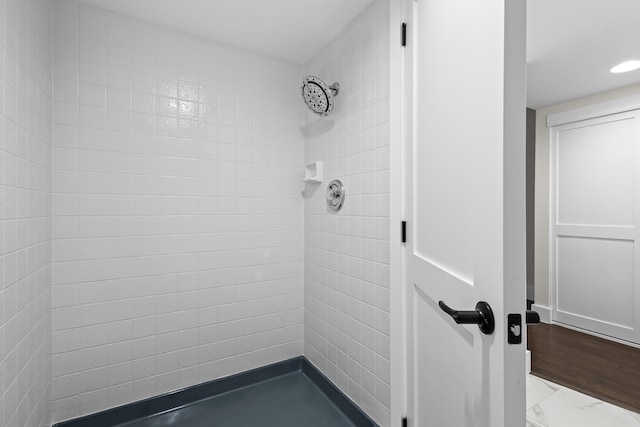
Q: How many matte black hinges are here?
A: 3